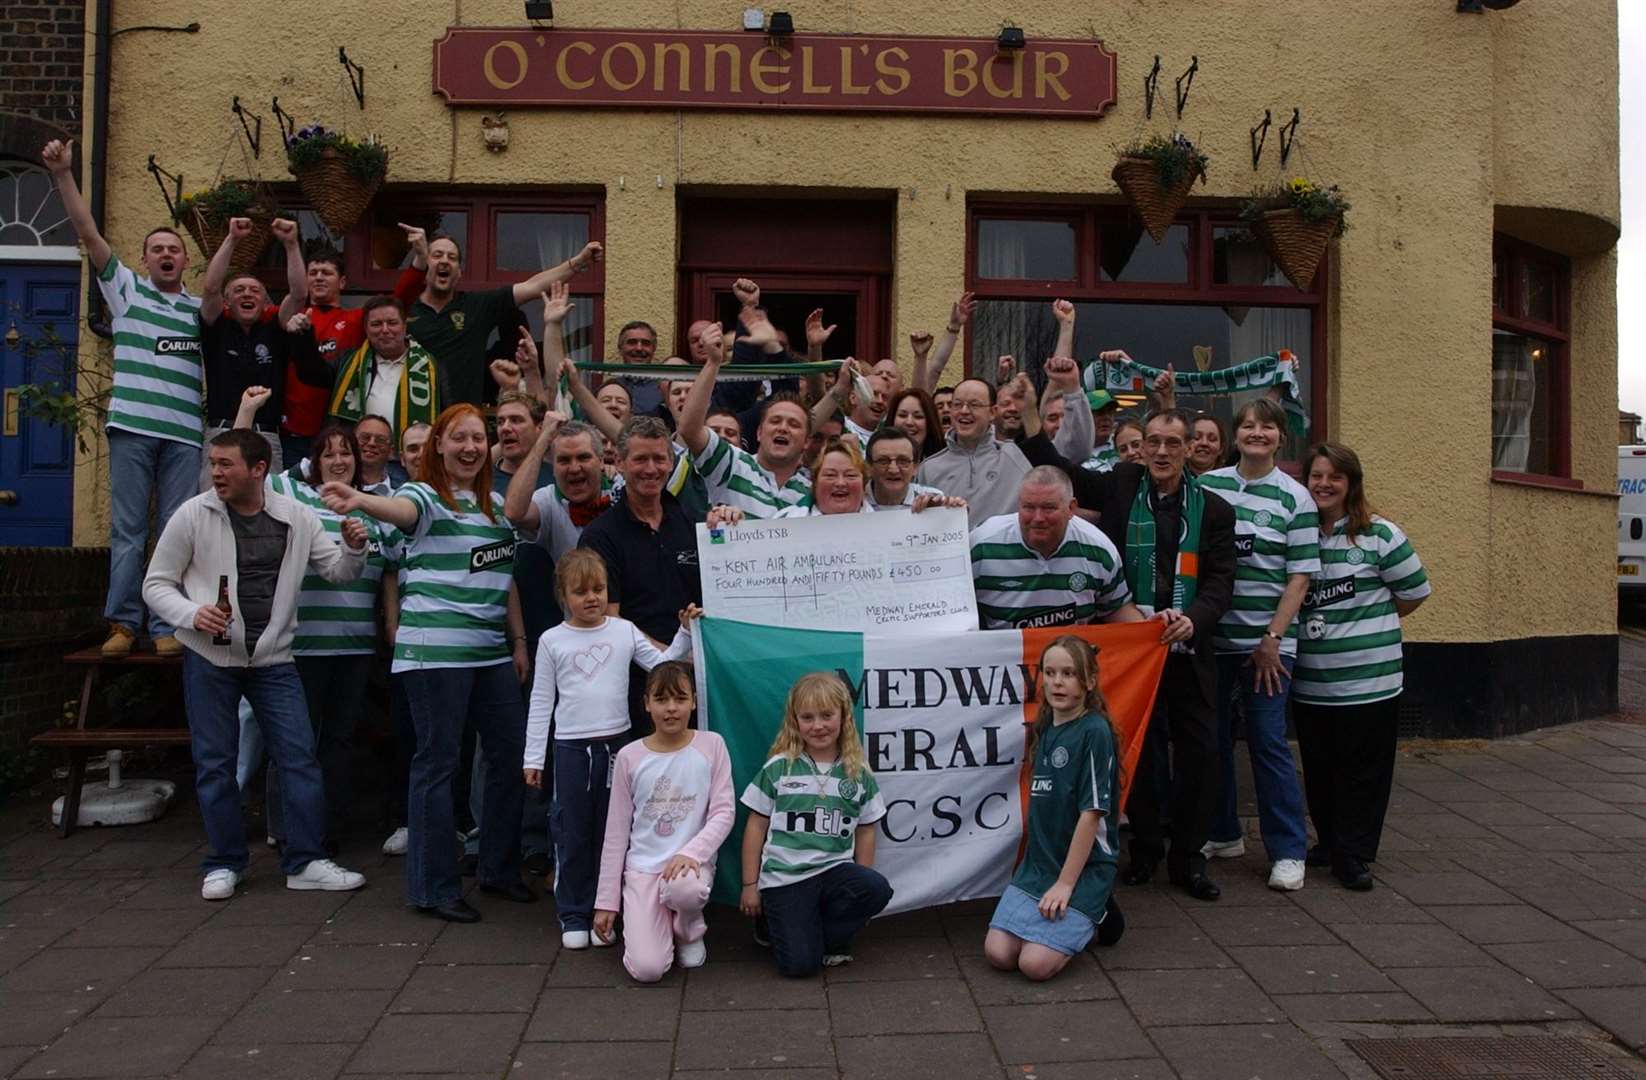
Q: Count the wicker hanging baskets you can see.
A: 4